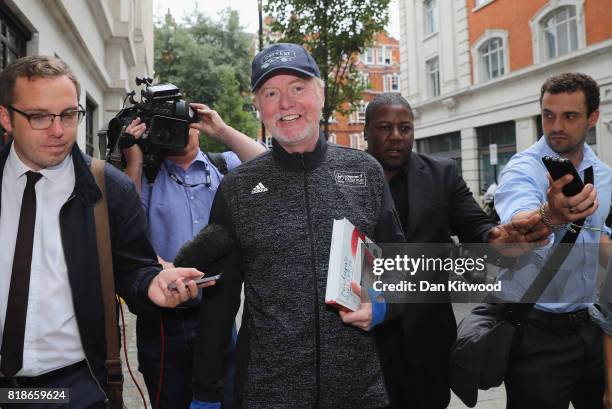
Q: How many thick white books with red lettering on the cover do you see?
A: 1